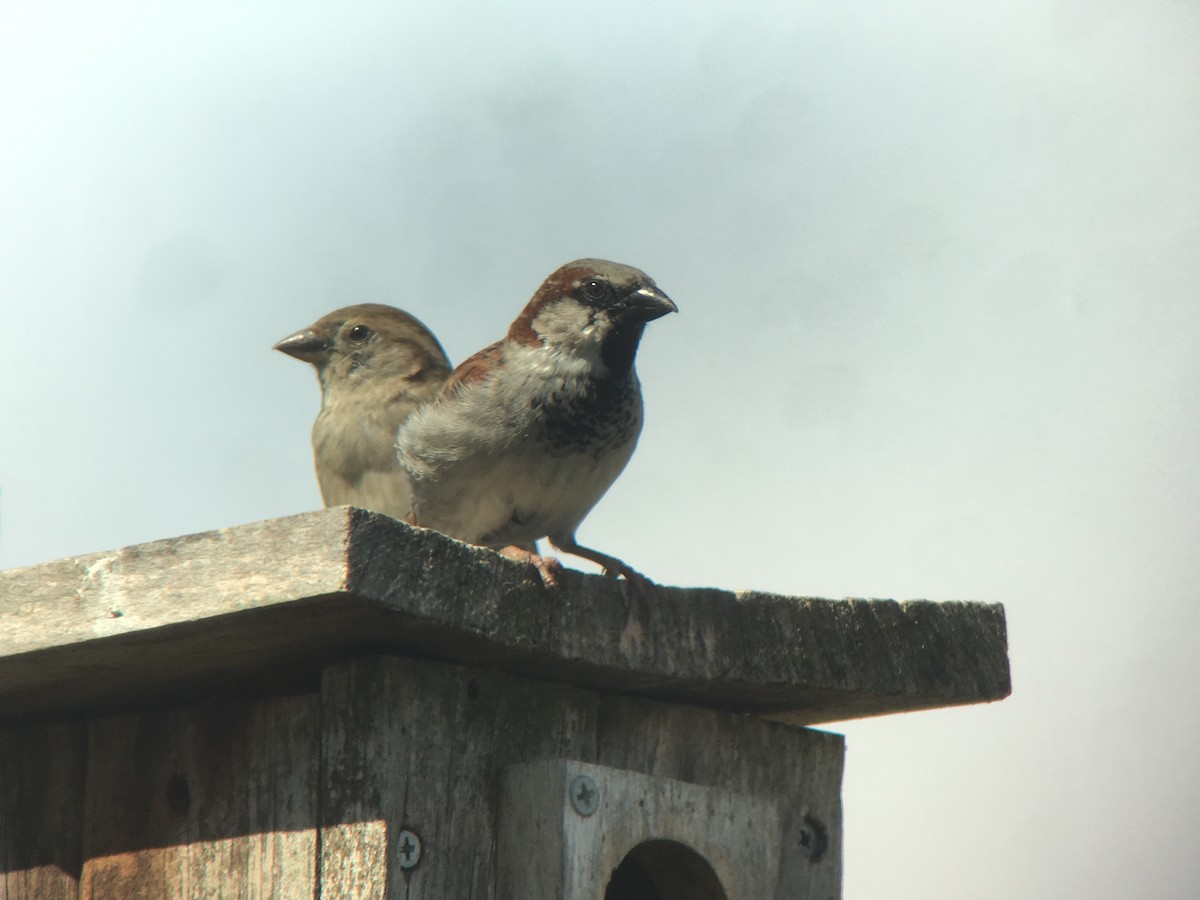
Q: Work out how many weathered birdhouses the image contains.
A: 1